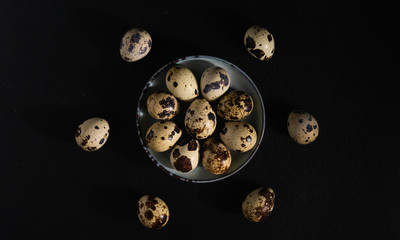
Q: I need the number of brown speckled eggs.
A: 15